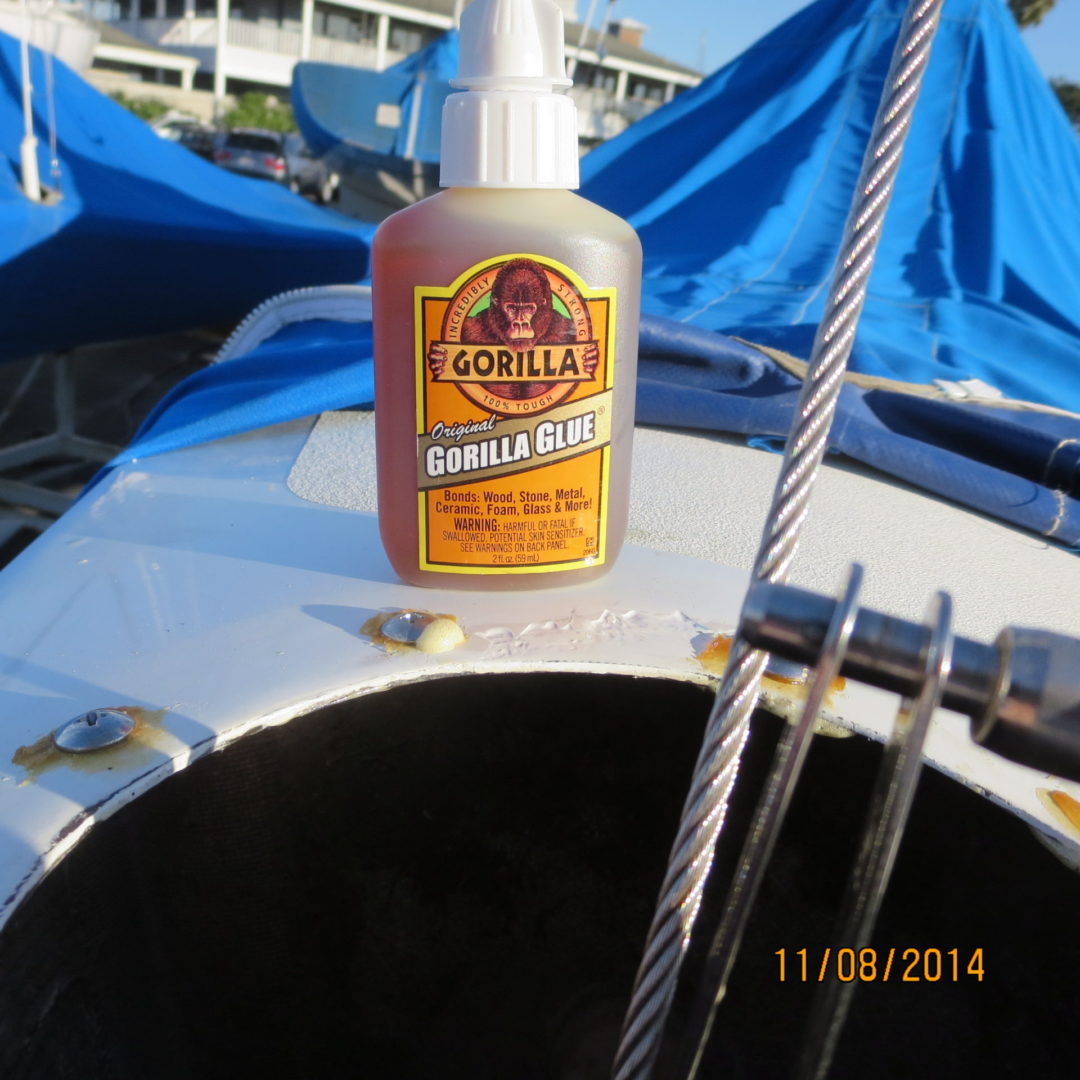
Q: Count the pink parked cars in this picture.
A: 0